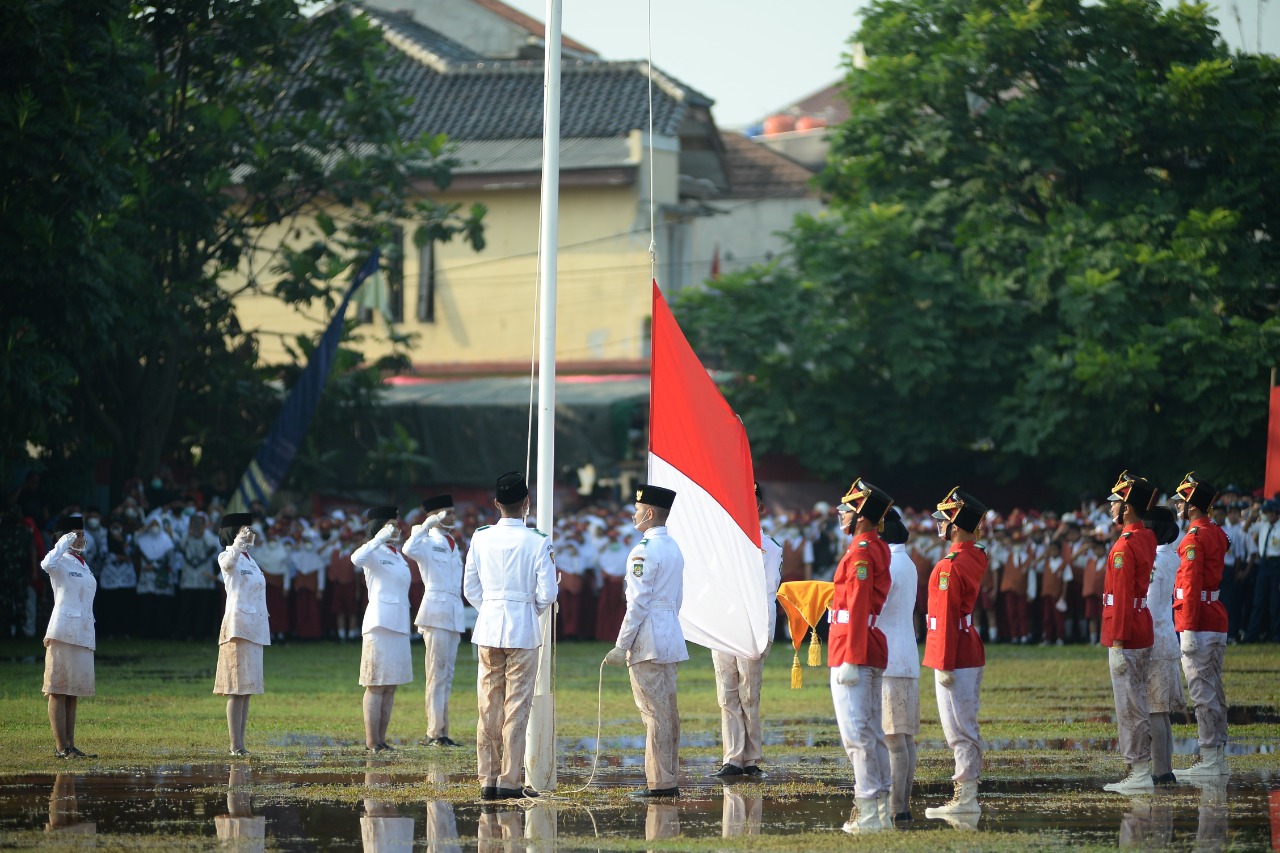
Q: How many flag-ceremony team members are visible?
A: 13